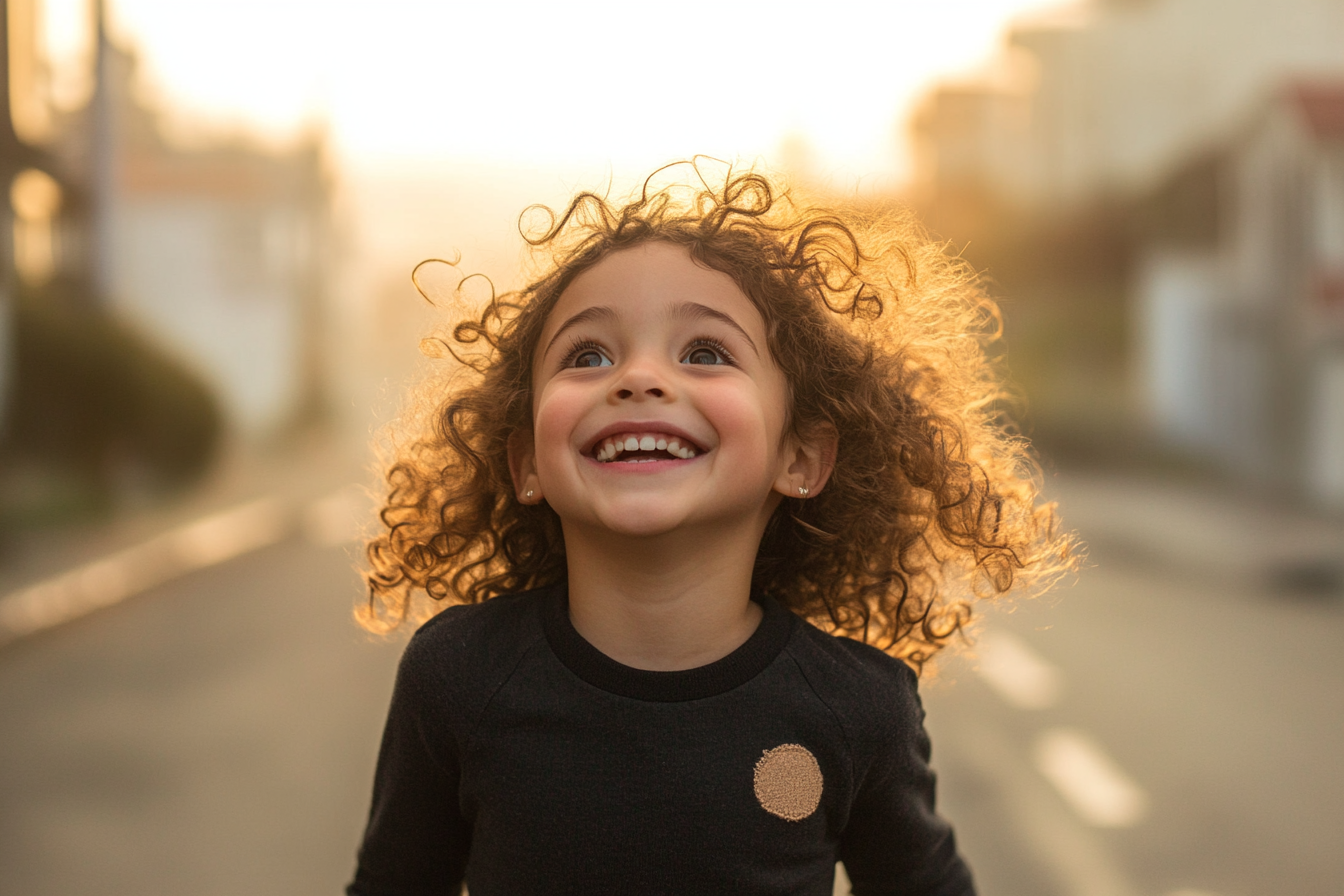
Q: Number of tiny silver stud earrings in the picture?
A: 2